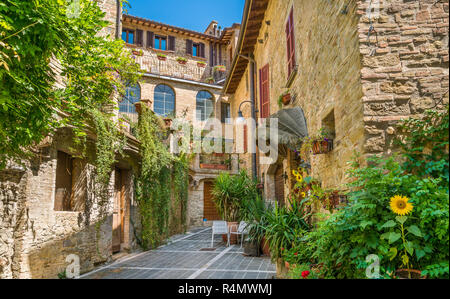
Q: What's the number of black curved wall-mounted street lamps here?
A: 1